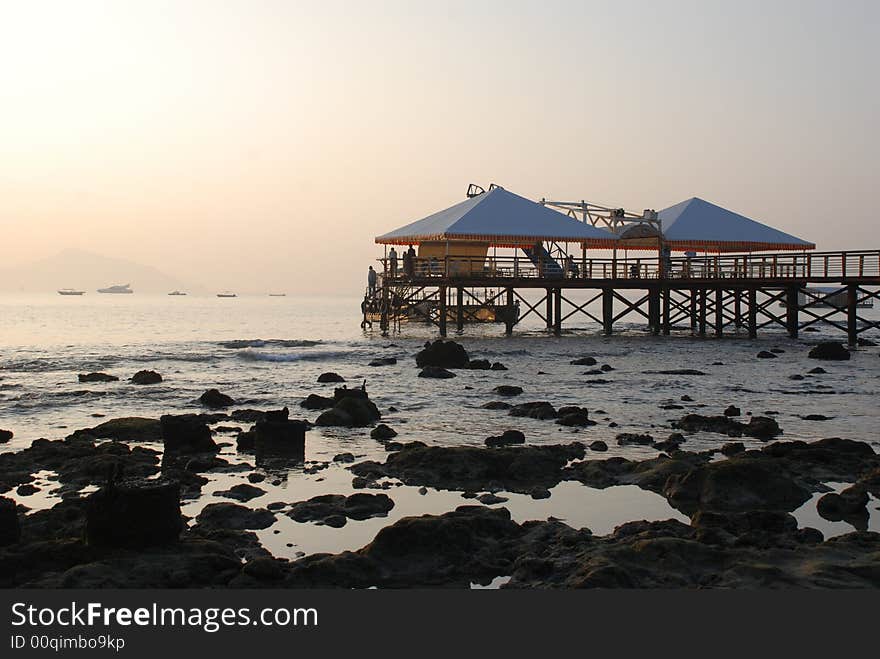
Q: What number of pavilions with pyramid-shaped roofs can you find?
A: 2